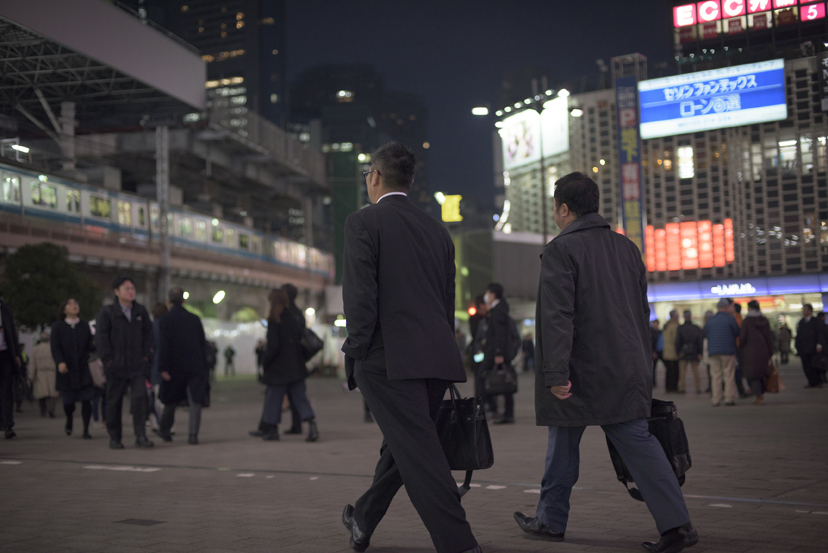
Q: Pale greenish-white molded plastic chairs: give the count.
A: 0